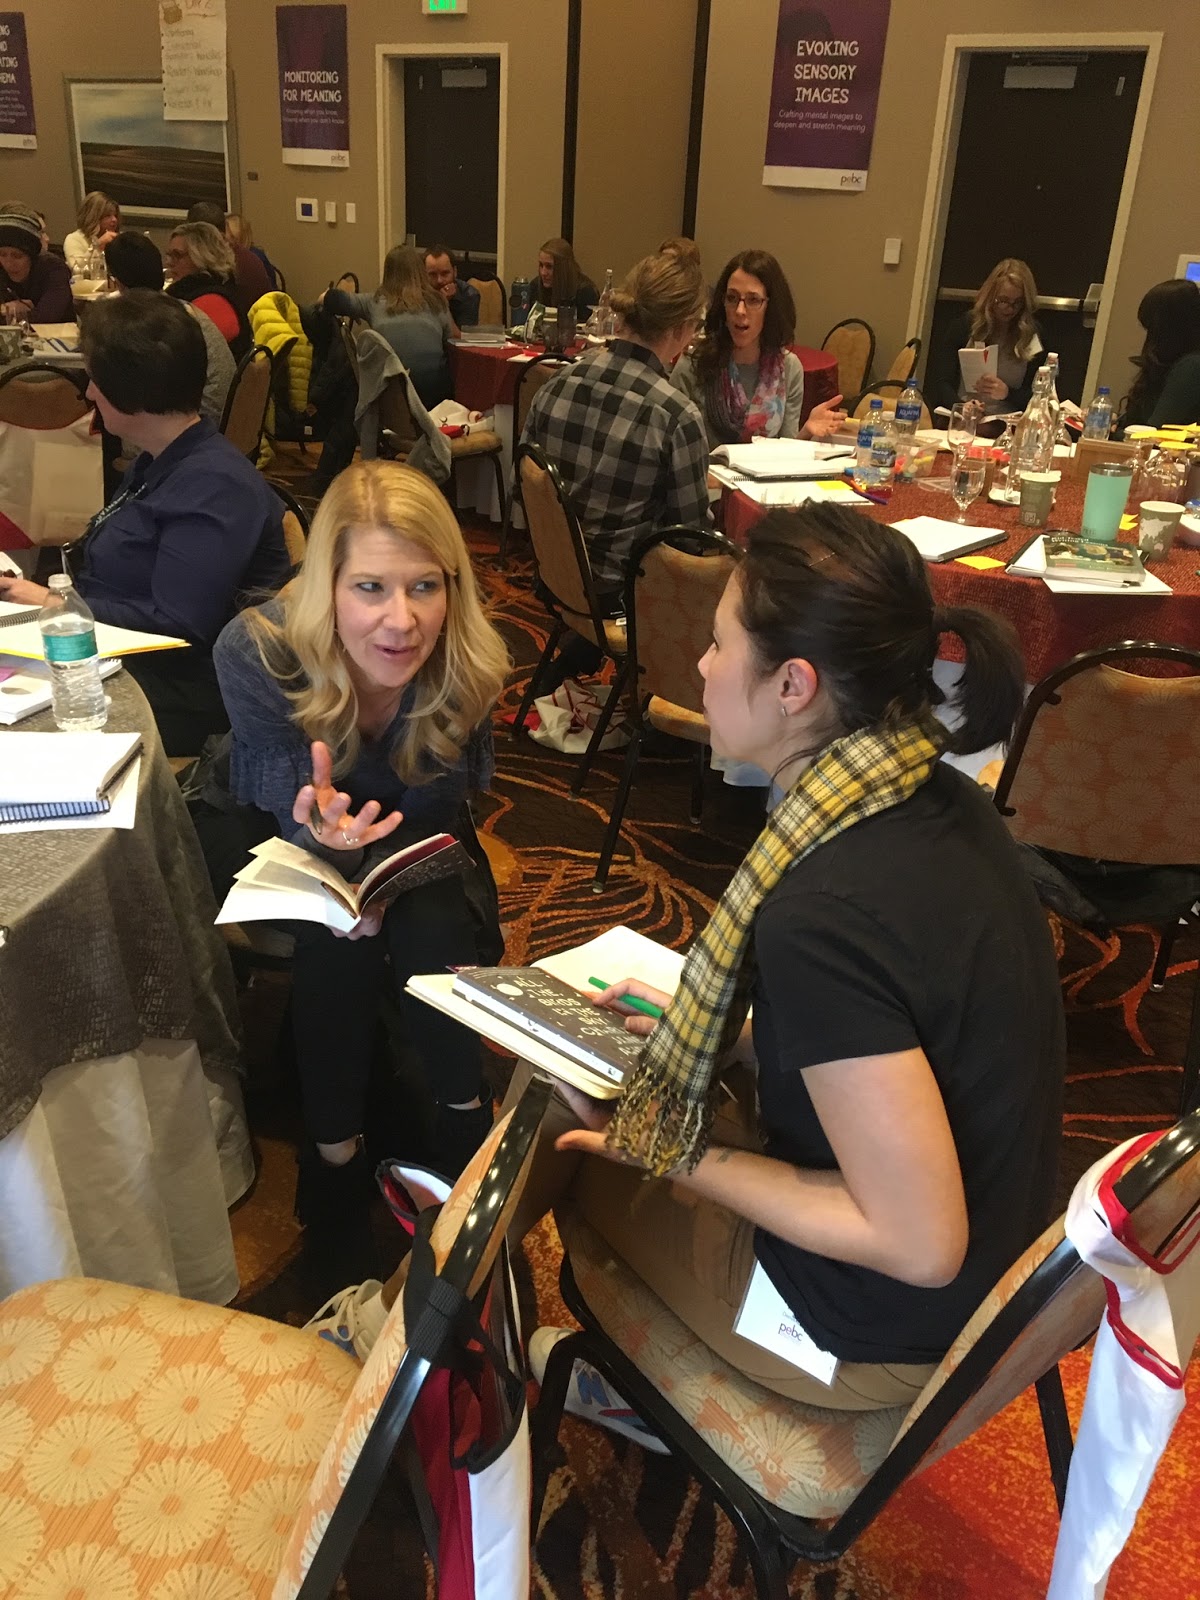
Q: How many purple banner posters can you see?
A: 3